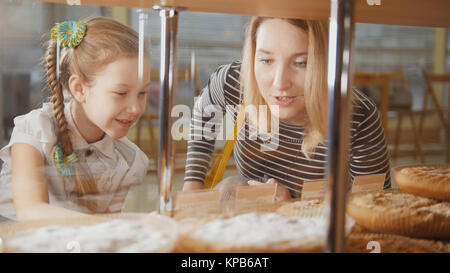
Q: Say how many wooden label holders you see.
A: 4